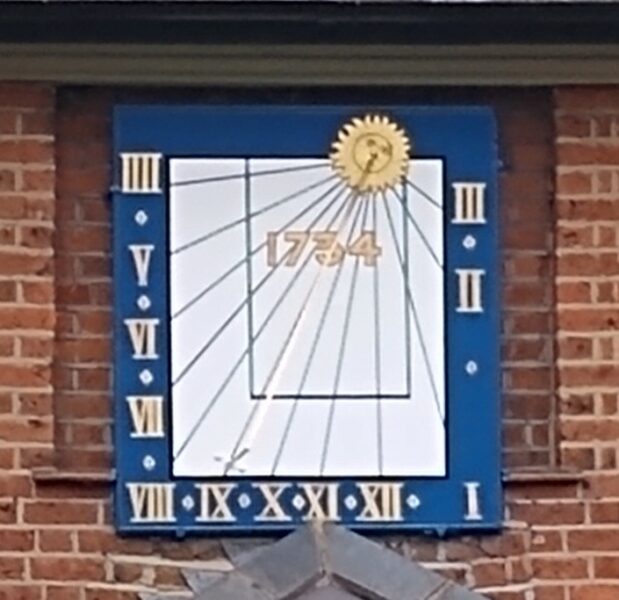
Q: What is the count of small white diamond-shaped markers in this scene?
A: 11